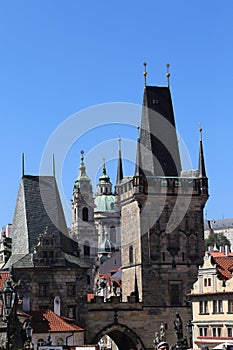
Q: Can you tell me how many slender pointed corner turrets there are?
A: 3